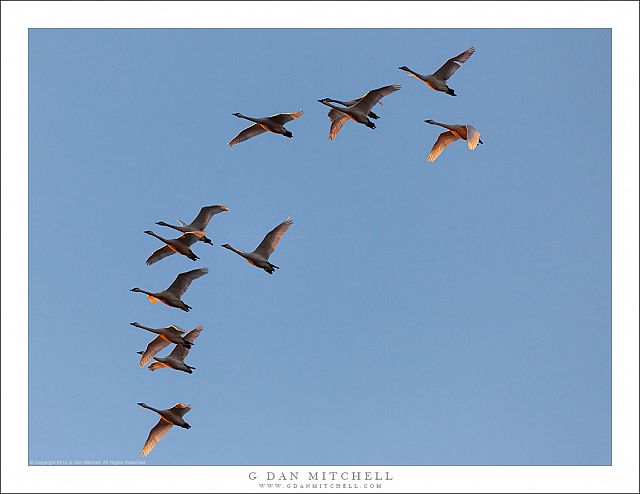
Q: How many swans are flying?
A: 12